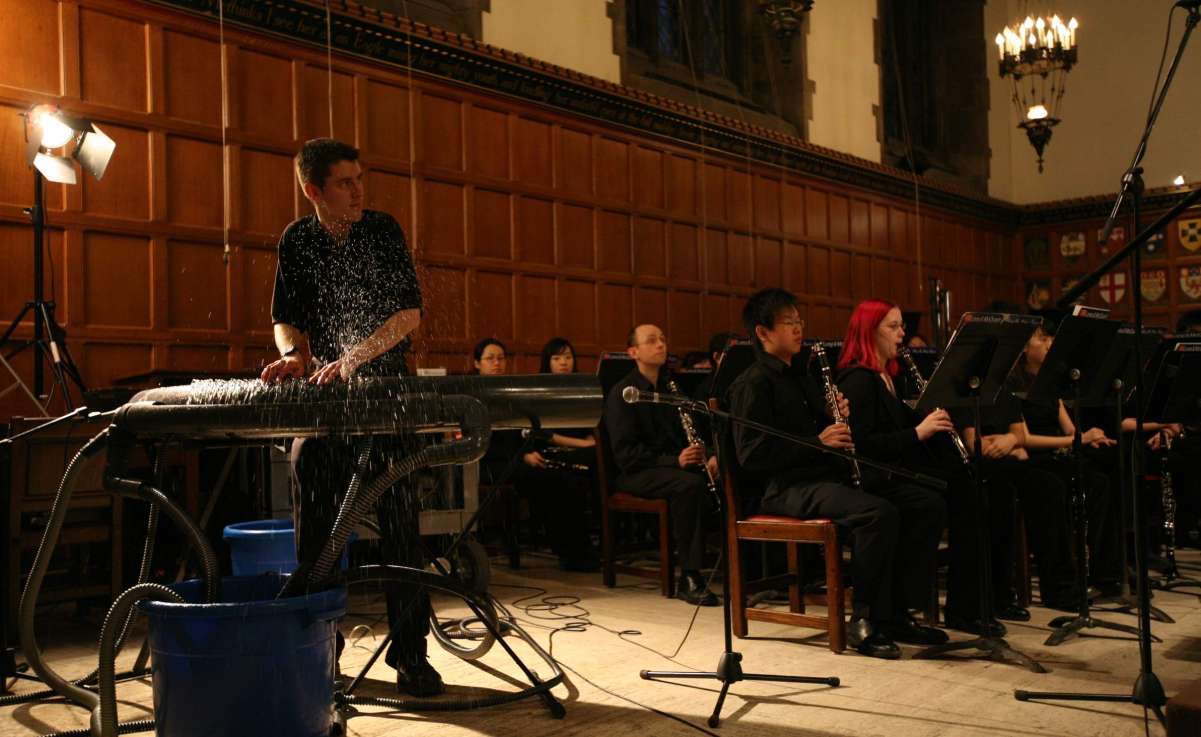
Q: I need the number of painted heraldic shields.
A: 10